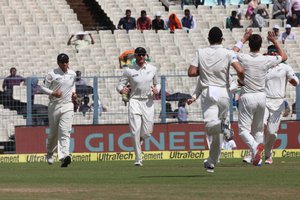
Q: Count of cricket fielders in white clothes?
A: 5